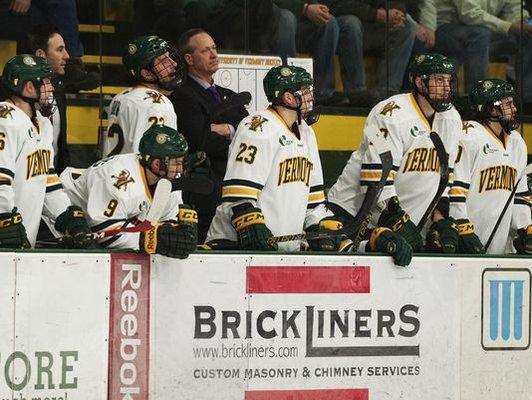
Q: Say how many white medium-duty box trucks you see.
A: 0